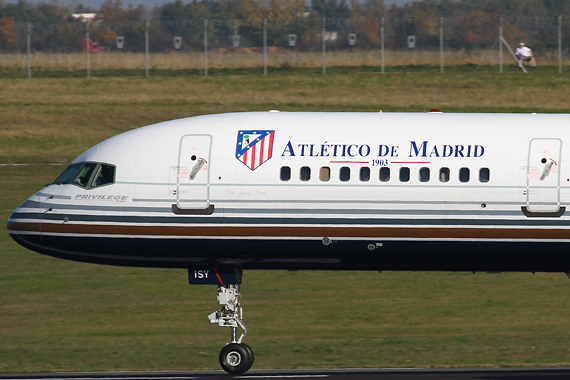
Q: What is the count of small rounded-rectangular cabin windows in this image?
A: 11